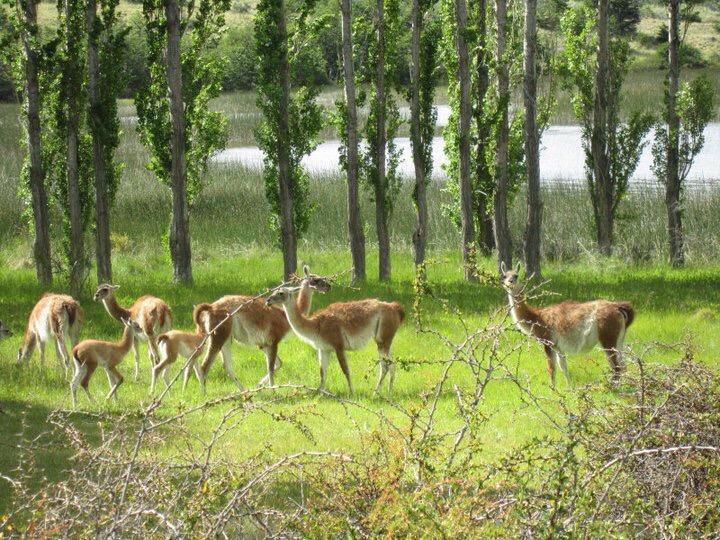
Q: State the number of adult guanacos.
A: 5